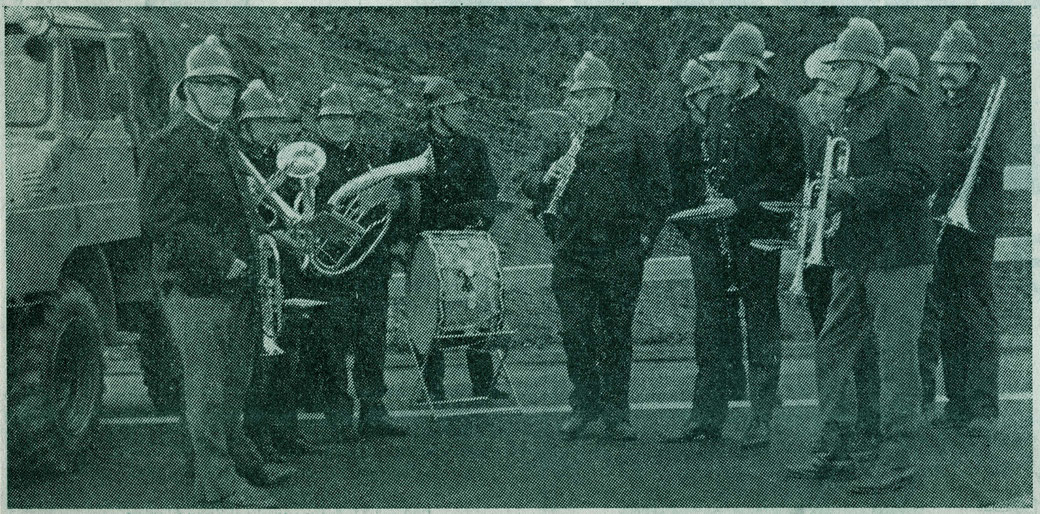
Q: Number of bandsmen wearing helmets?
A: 11